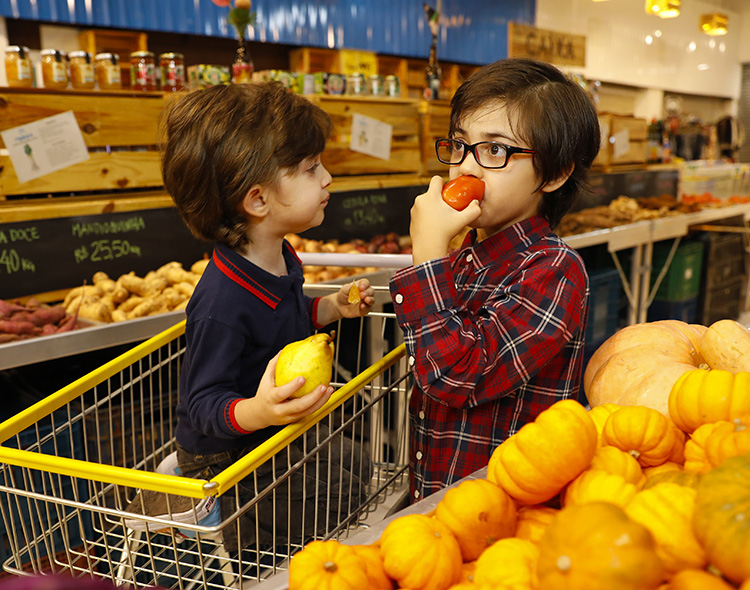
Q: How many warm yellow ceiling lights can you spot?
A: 2